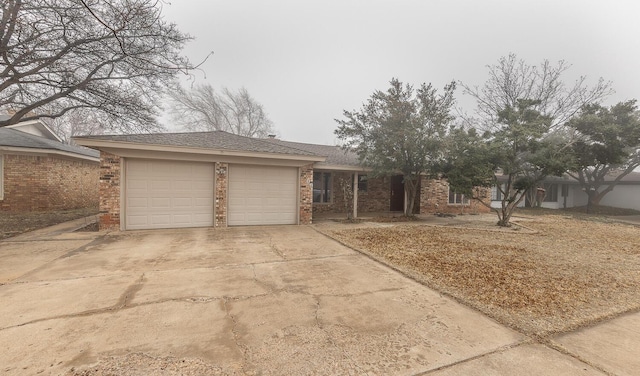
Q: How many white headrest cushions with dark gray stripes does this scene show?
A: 0